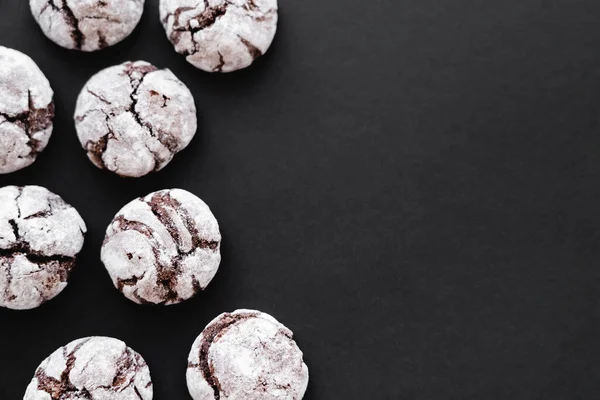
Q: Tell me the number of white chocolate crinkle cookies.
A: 8